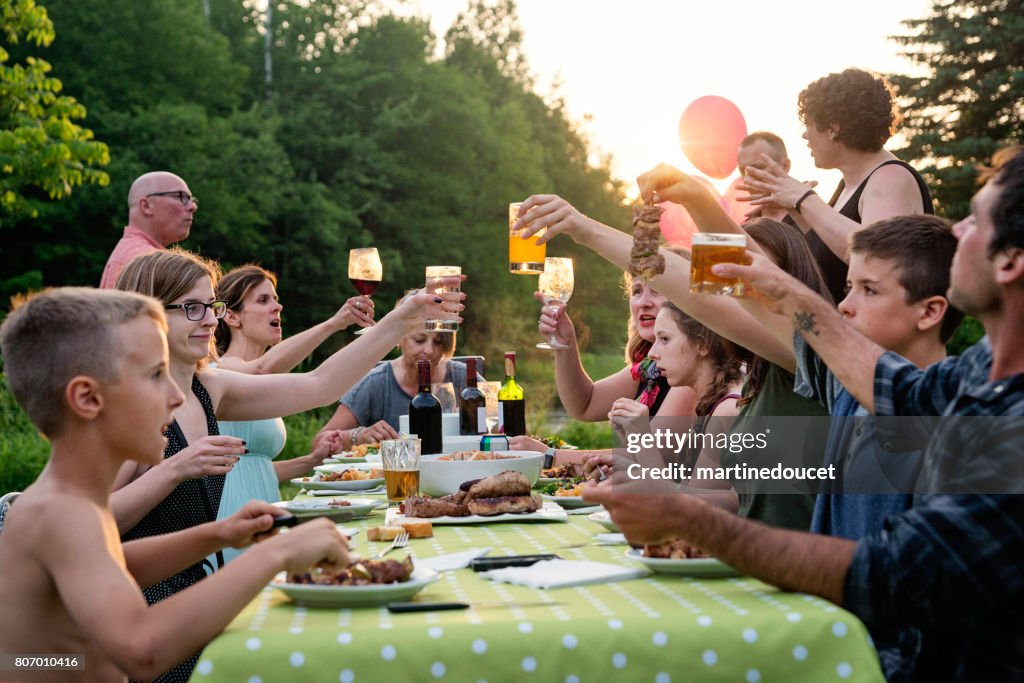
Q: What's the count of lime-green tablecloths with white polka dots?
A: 1